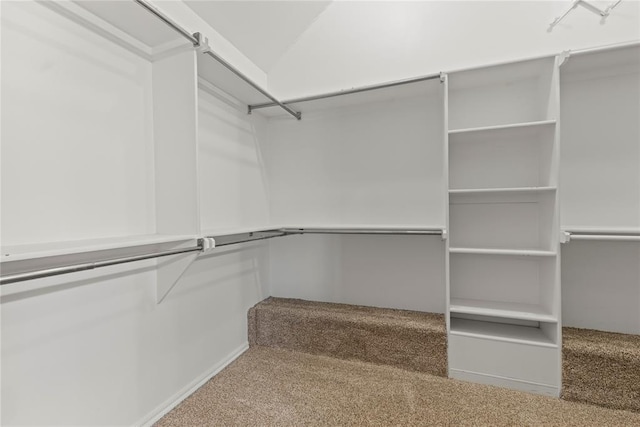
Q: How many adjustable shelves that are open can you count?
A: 5